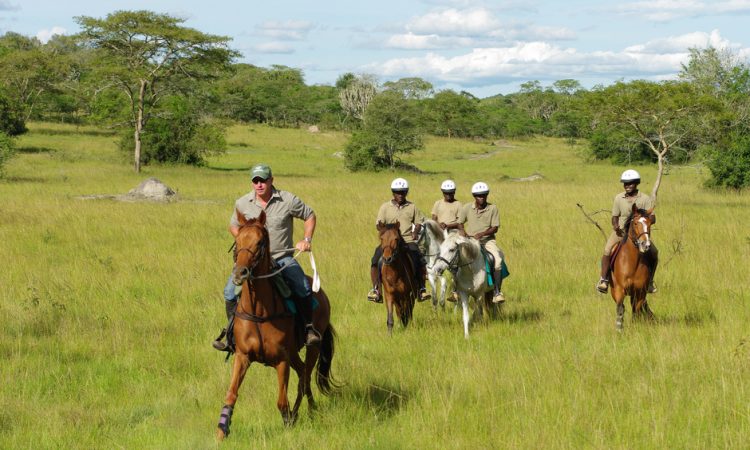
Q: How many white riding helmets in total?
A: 4